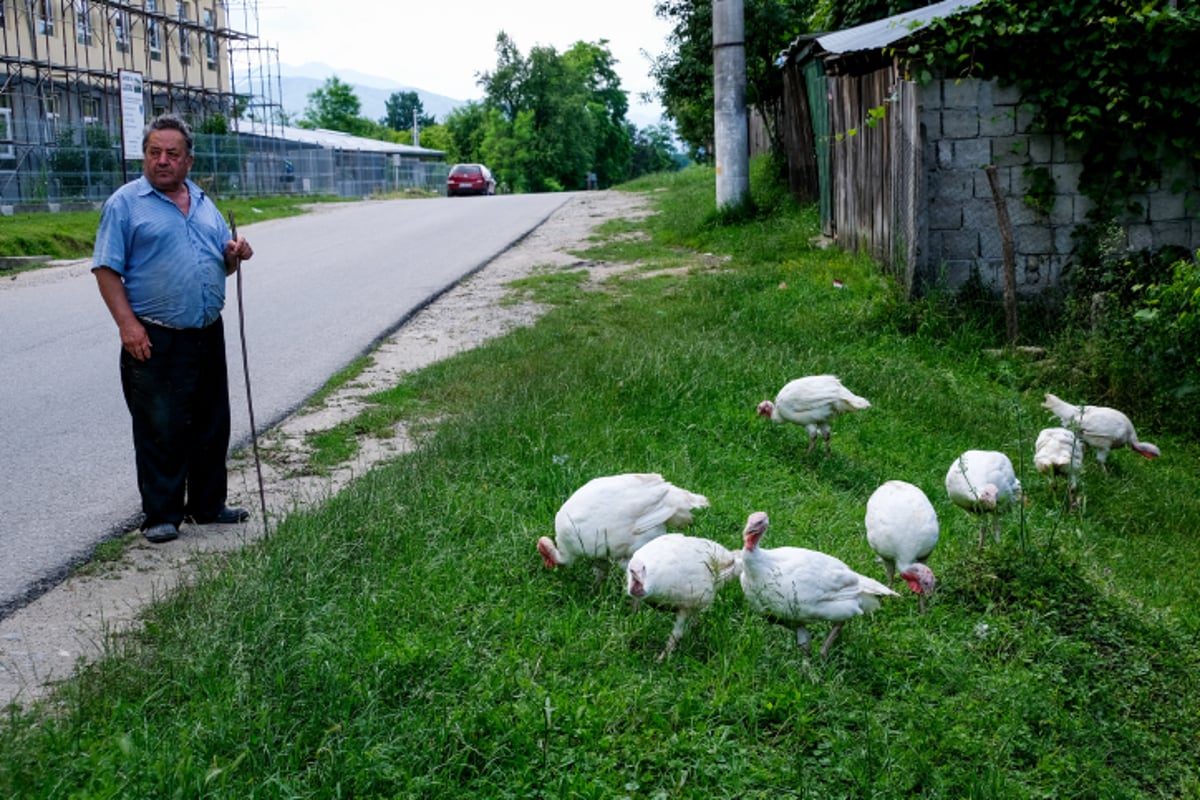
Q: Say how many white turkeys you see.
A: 8